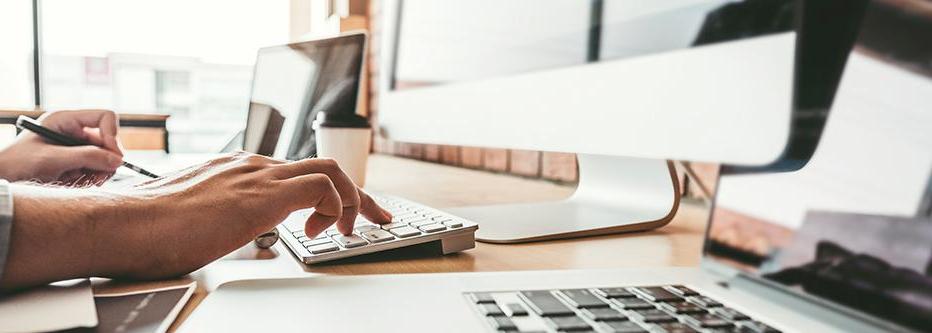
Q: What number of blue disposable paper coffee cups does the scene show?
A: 0